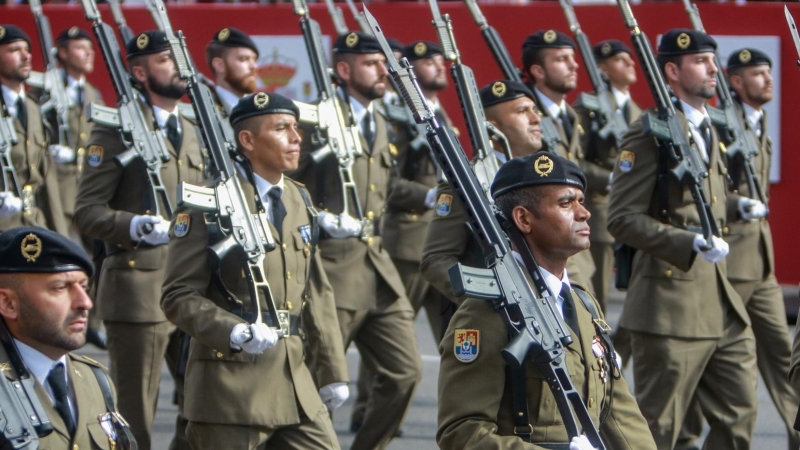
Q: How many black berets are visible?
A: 15